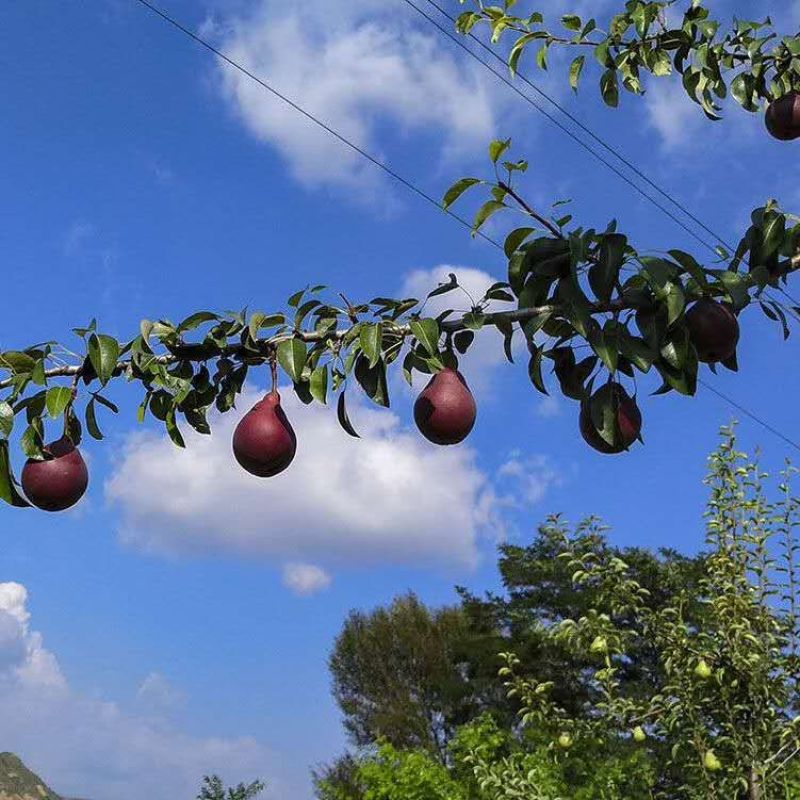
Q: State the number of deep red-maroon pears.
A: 6